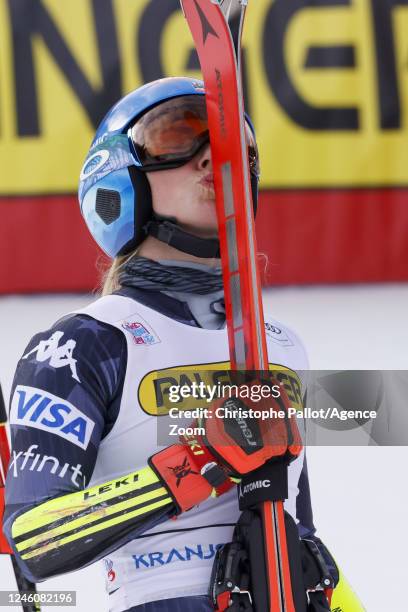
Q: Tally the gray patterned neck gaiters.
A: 1